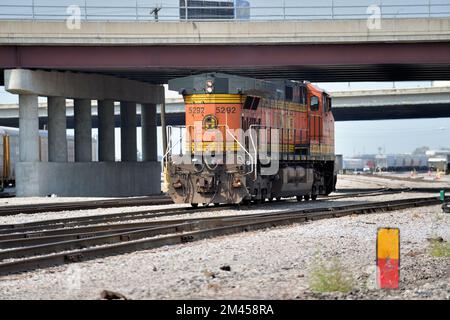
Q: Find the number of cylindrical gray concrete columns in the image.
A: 6